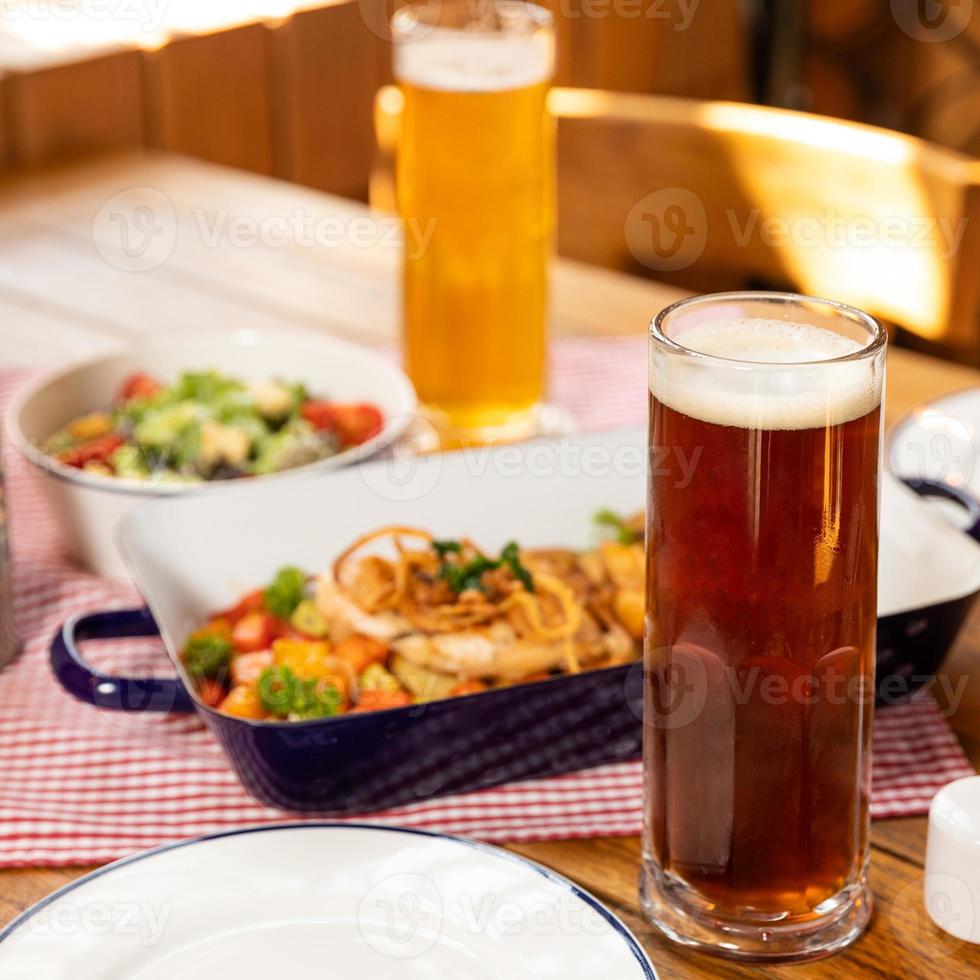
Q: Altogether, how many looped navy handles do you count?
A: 2